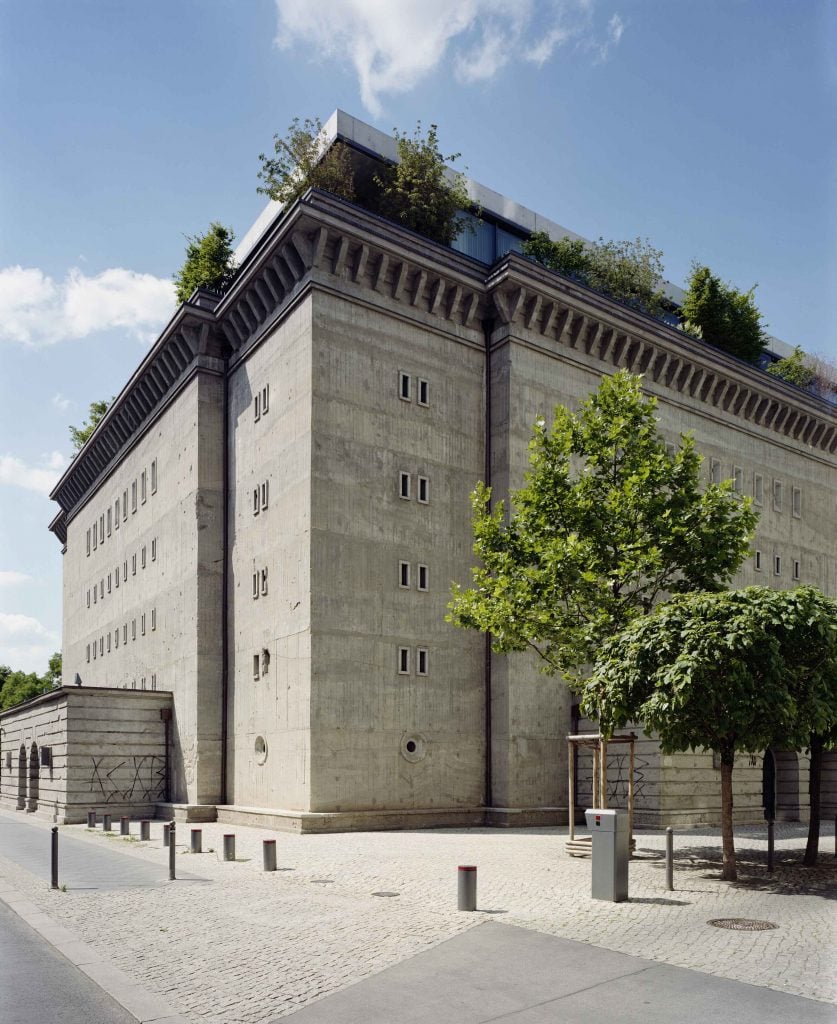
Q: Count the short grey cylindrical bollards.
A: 9